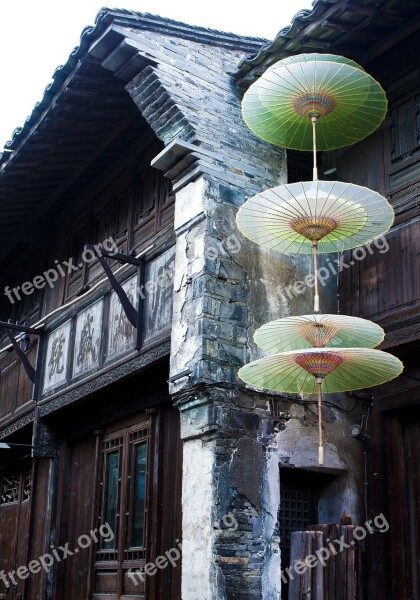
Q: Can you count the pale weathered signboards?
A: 4